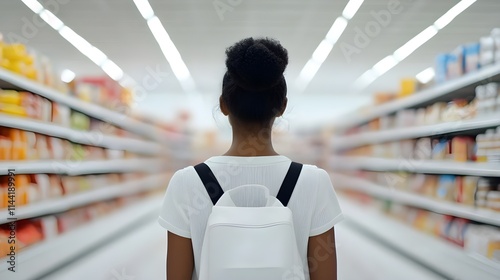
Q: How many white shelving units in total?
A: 2